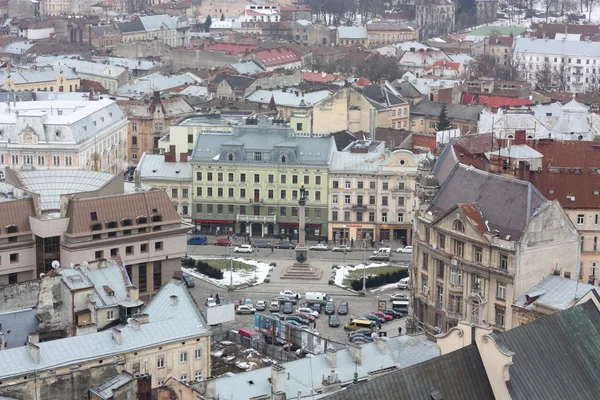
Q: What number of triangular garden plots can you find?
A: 2